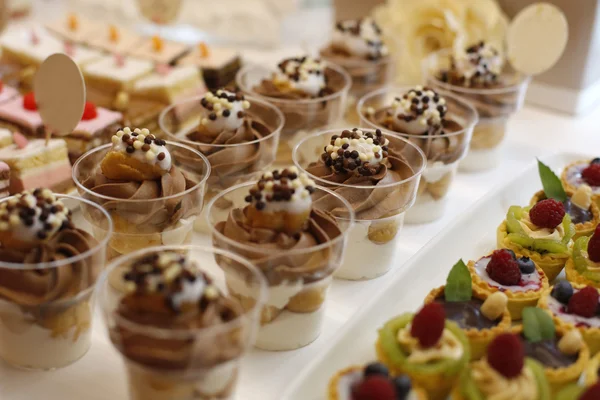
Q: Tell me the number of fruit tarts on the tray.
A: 12